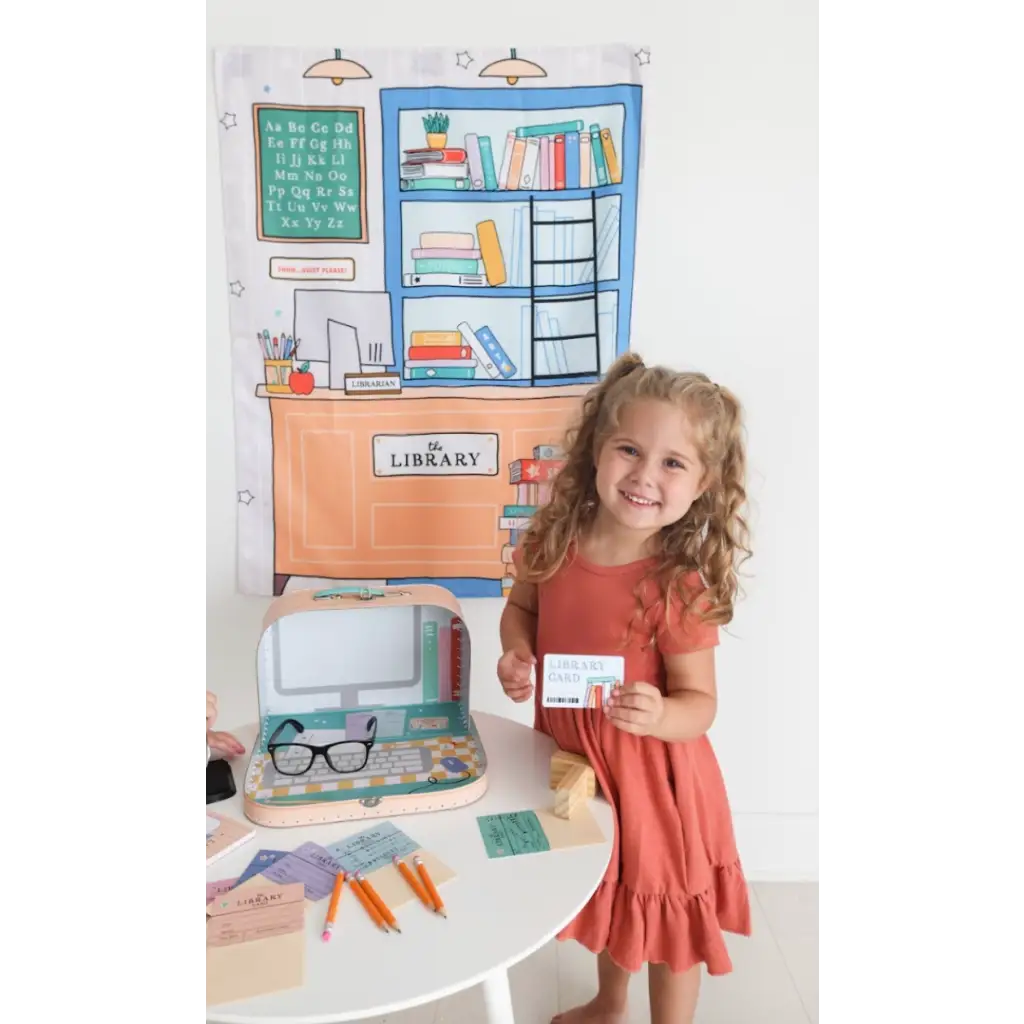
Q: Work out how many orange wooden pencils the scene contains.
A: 5